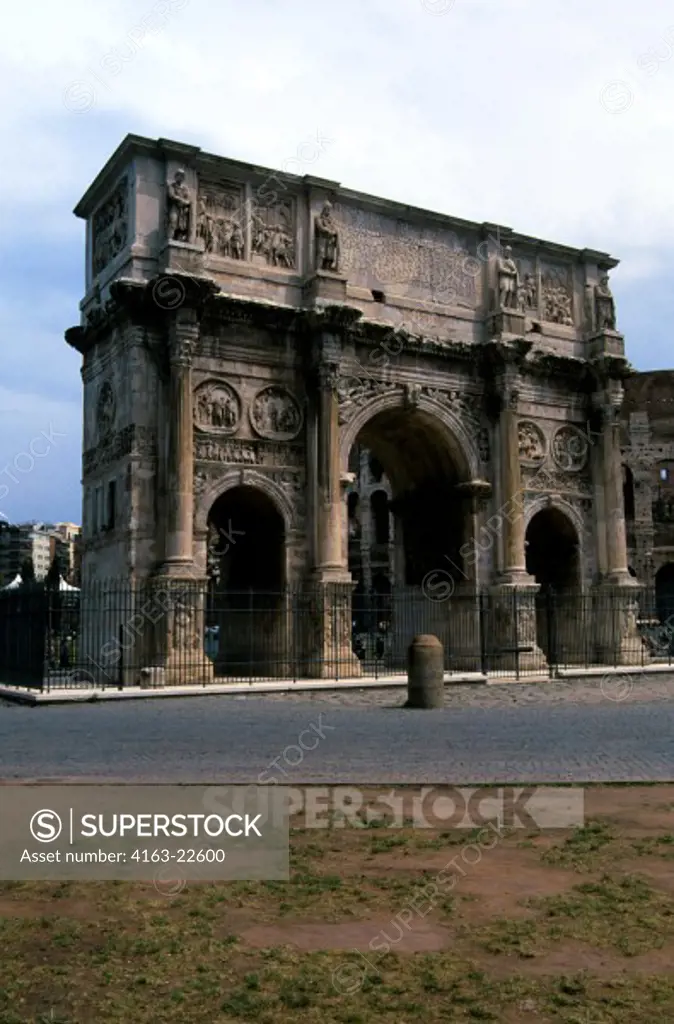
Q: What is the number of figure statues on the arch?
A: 4